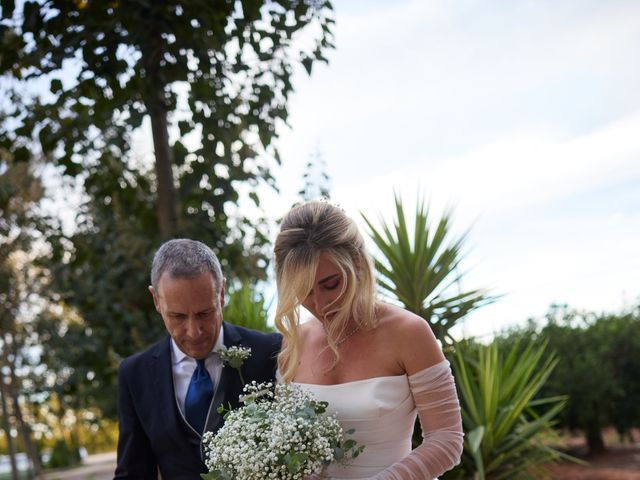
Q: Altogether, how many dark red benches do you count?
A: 0